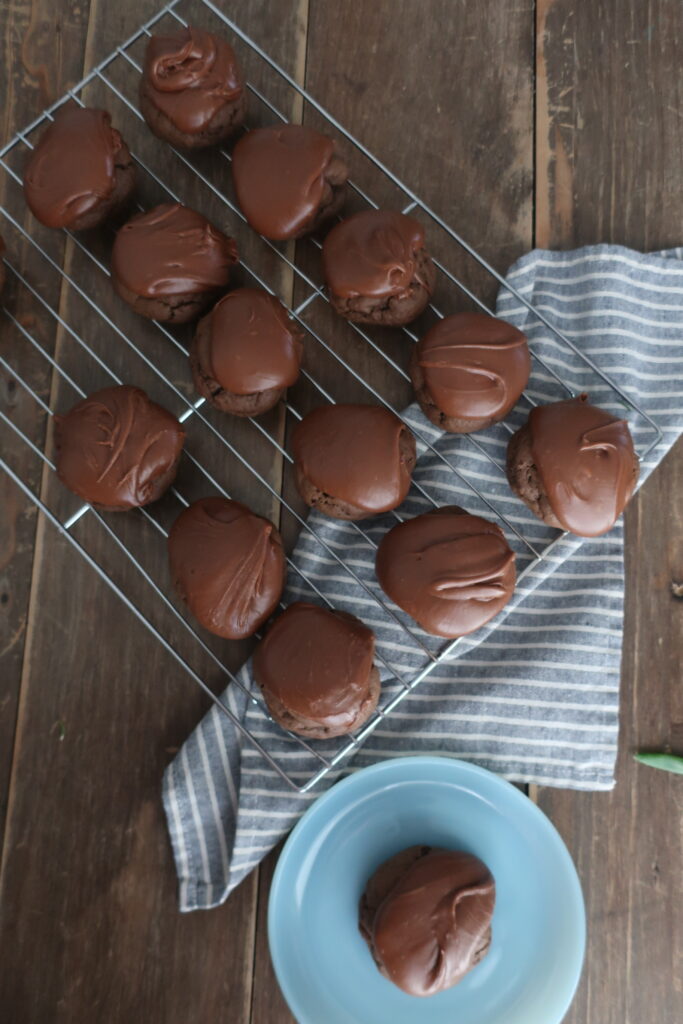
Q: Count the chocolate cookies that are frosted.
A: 14